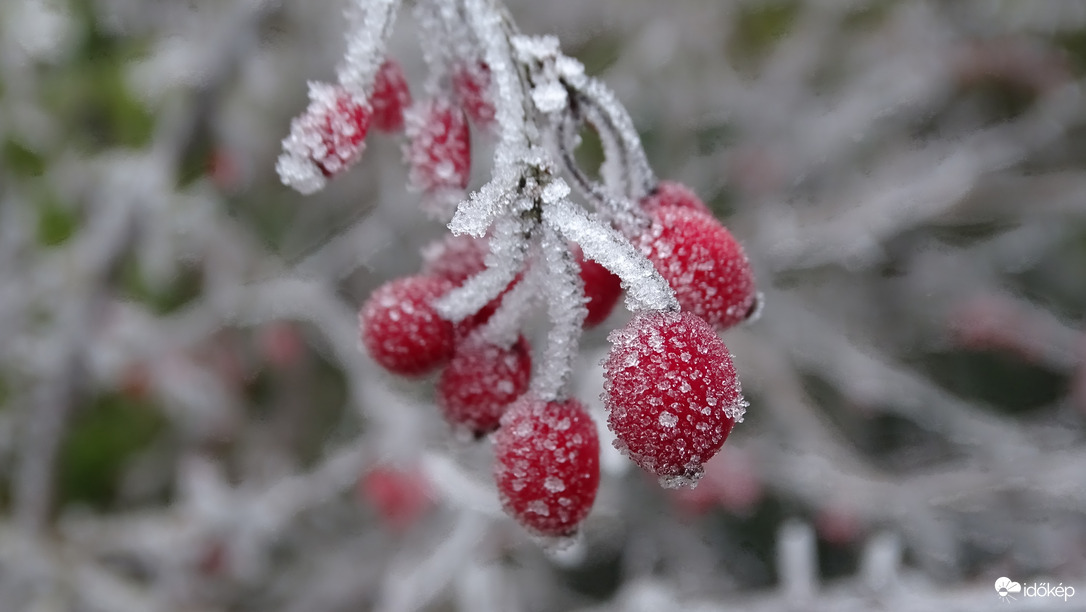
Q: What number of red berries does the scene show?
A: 12